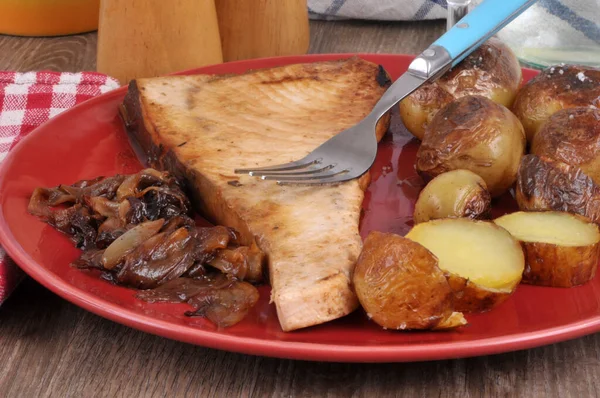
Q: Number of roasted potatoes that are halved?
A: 2